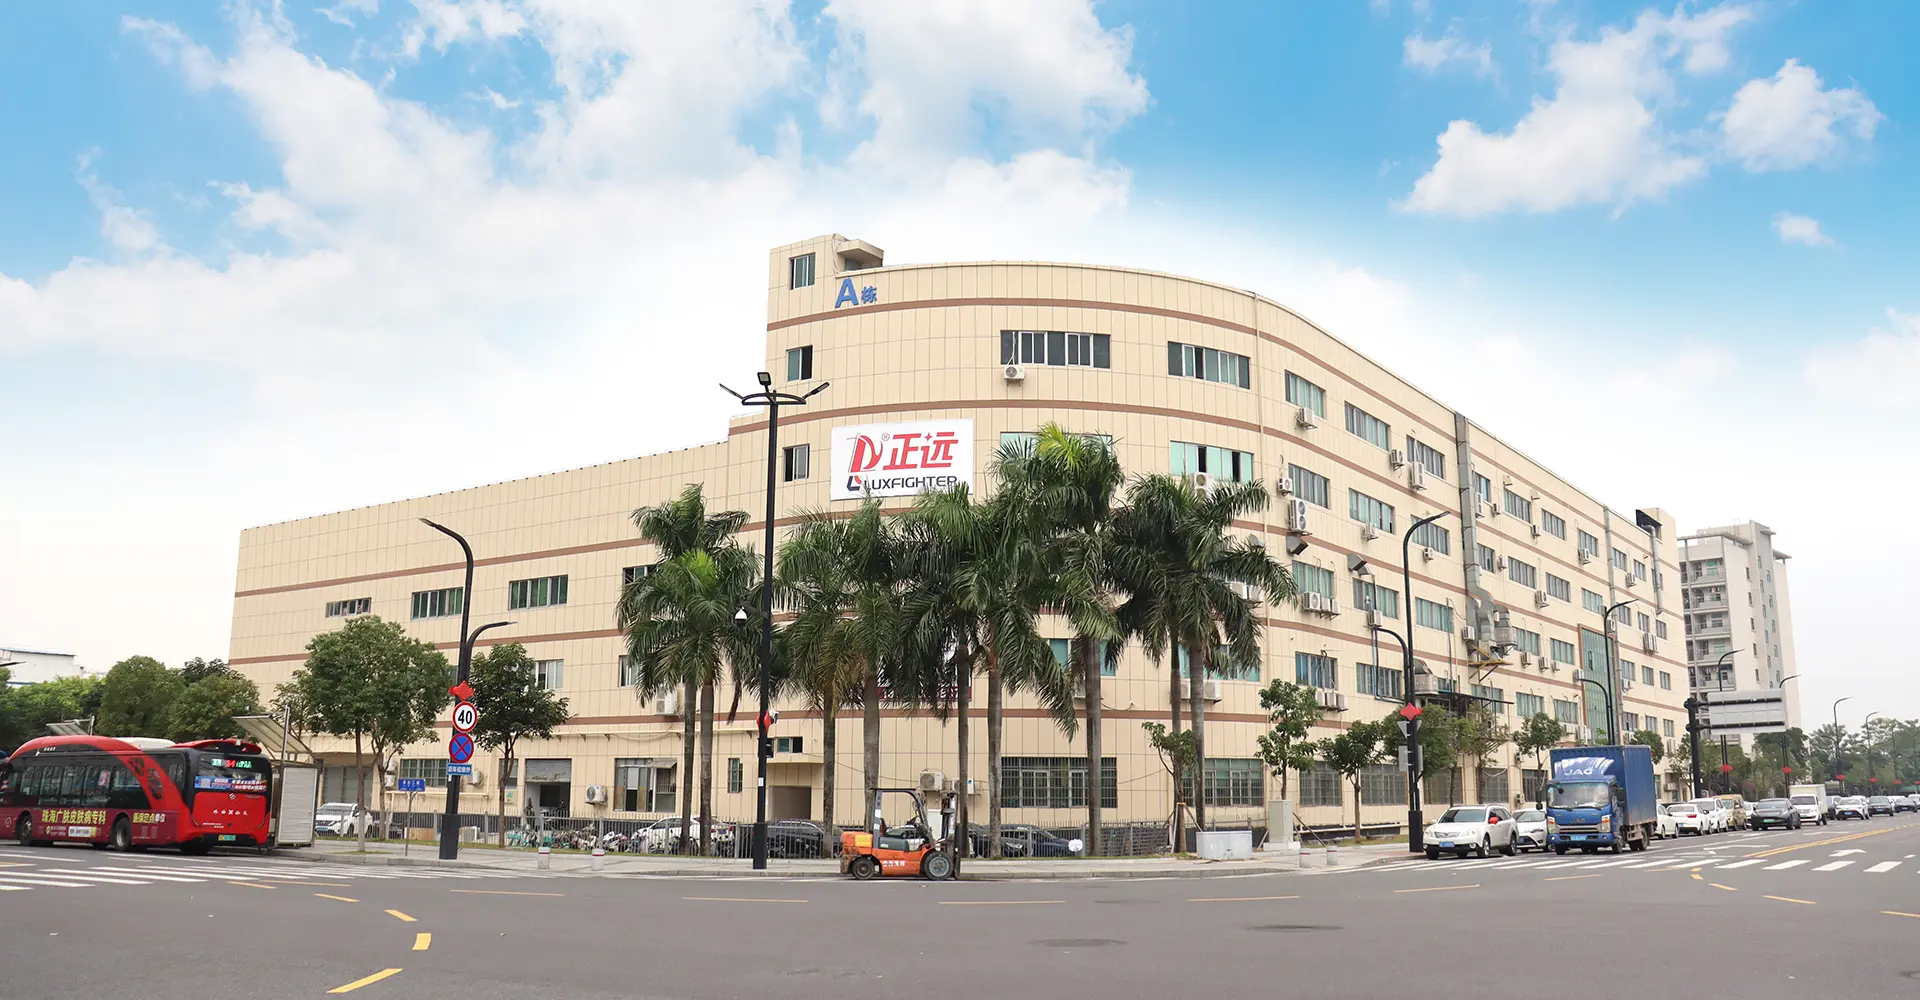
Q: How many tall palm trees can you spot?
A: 9